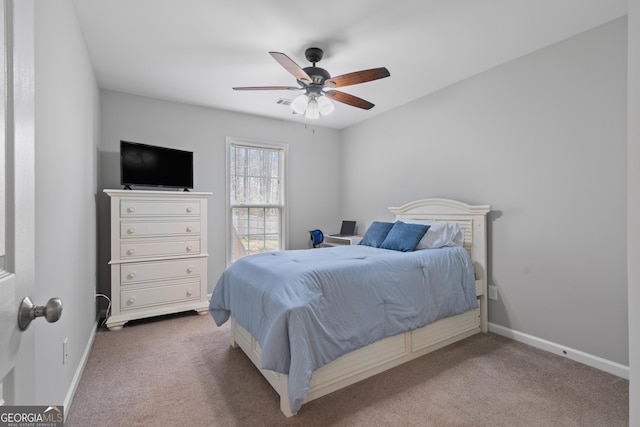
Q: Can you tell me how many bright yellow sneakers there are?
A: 0